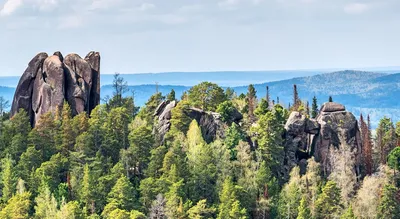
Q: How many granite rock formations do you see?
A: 3